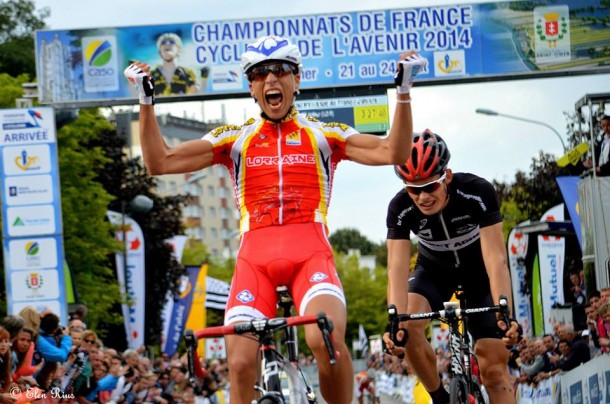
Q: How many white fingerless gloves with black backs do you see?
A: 2